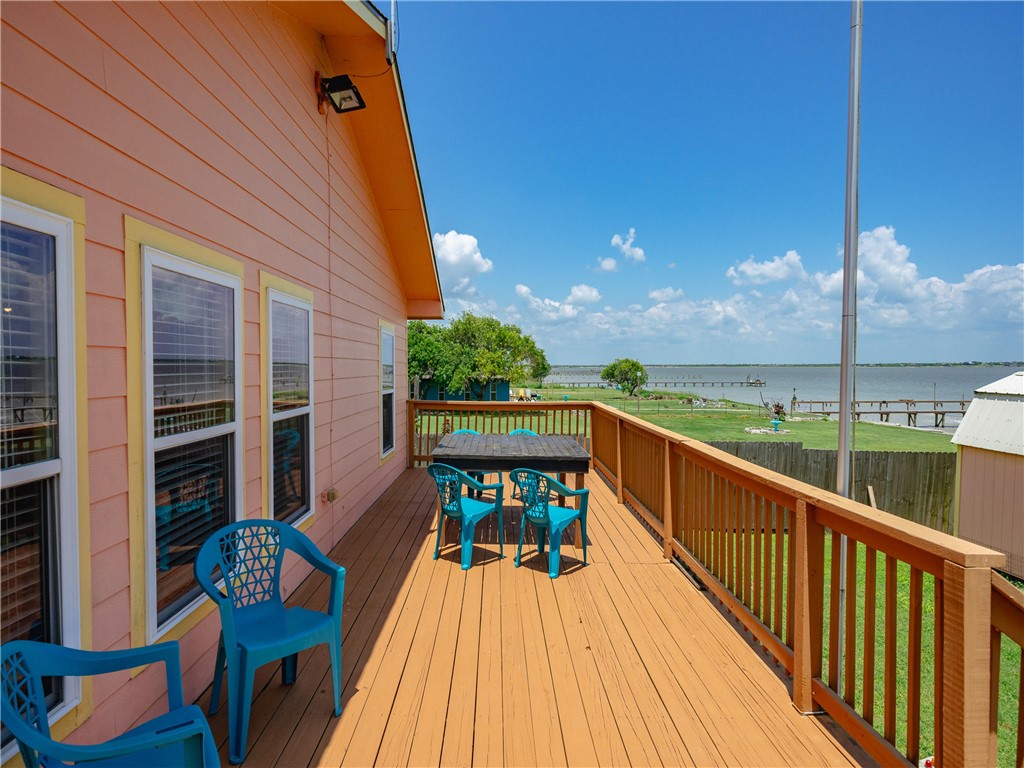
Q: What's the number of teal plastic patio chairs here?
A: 6